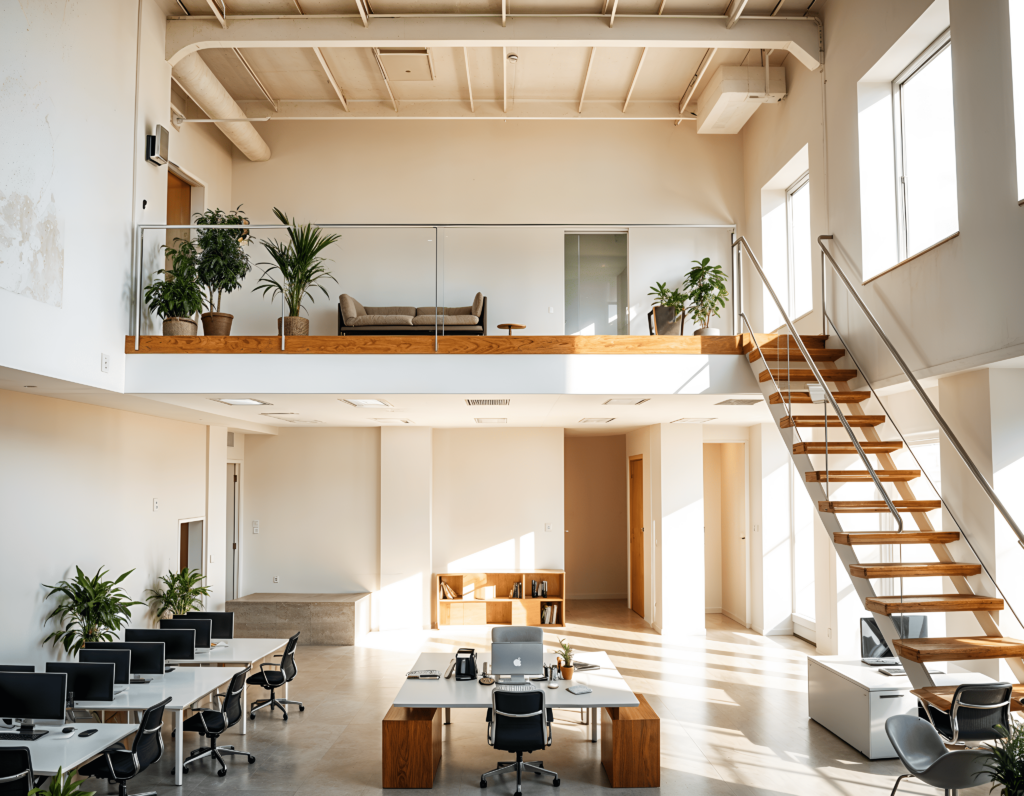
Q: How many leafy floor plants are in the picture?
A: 9